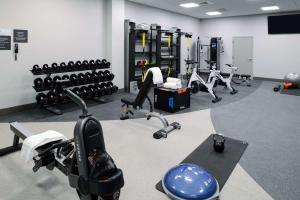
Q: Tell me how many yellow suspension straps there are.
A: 3